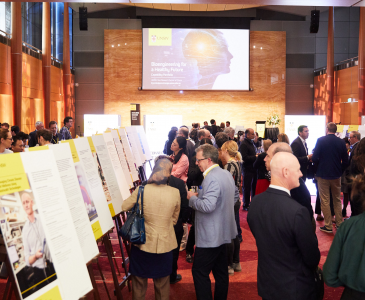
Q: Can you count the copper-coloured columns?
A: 5